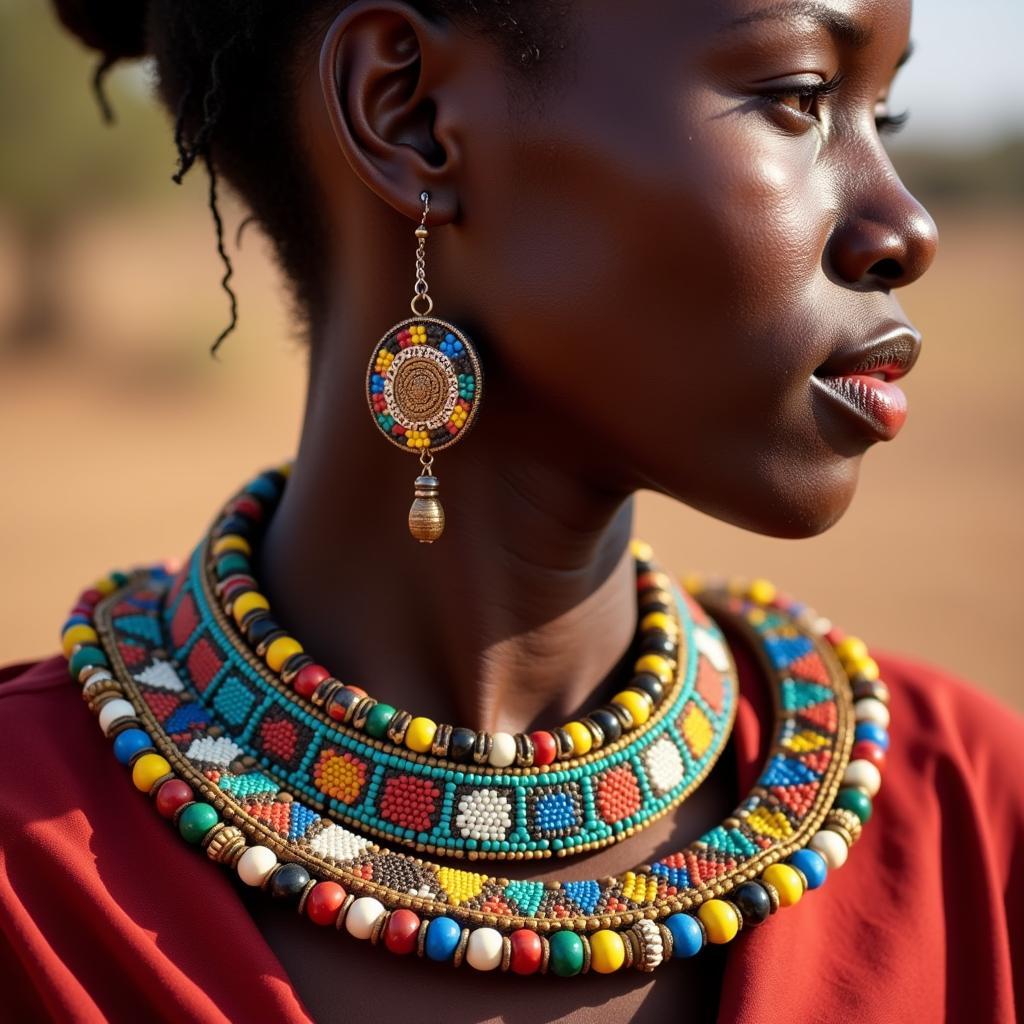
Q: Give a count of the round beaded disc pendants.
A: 1